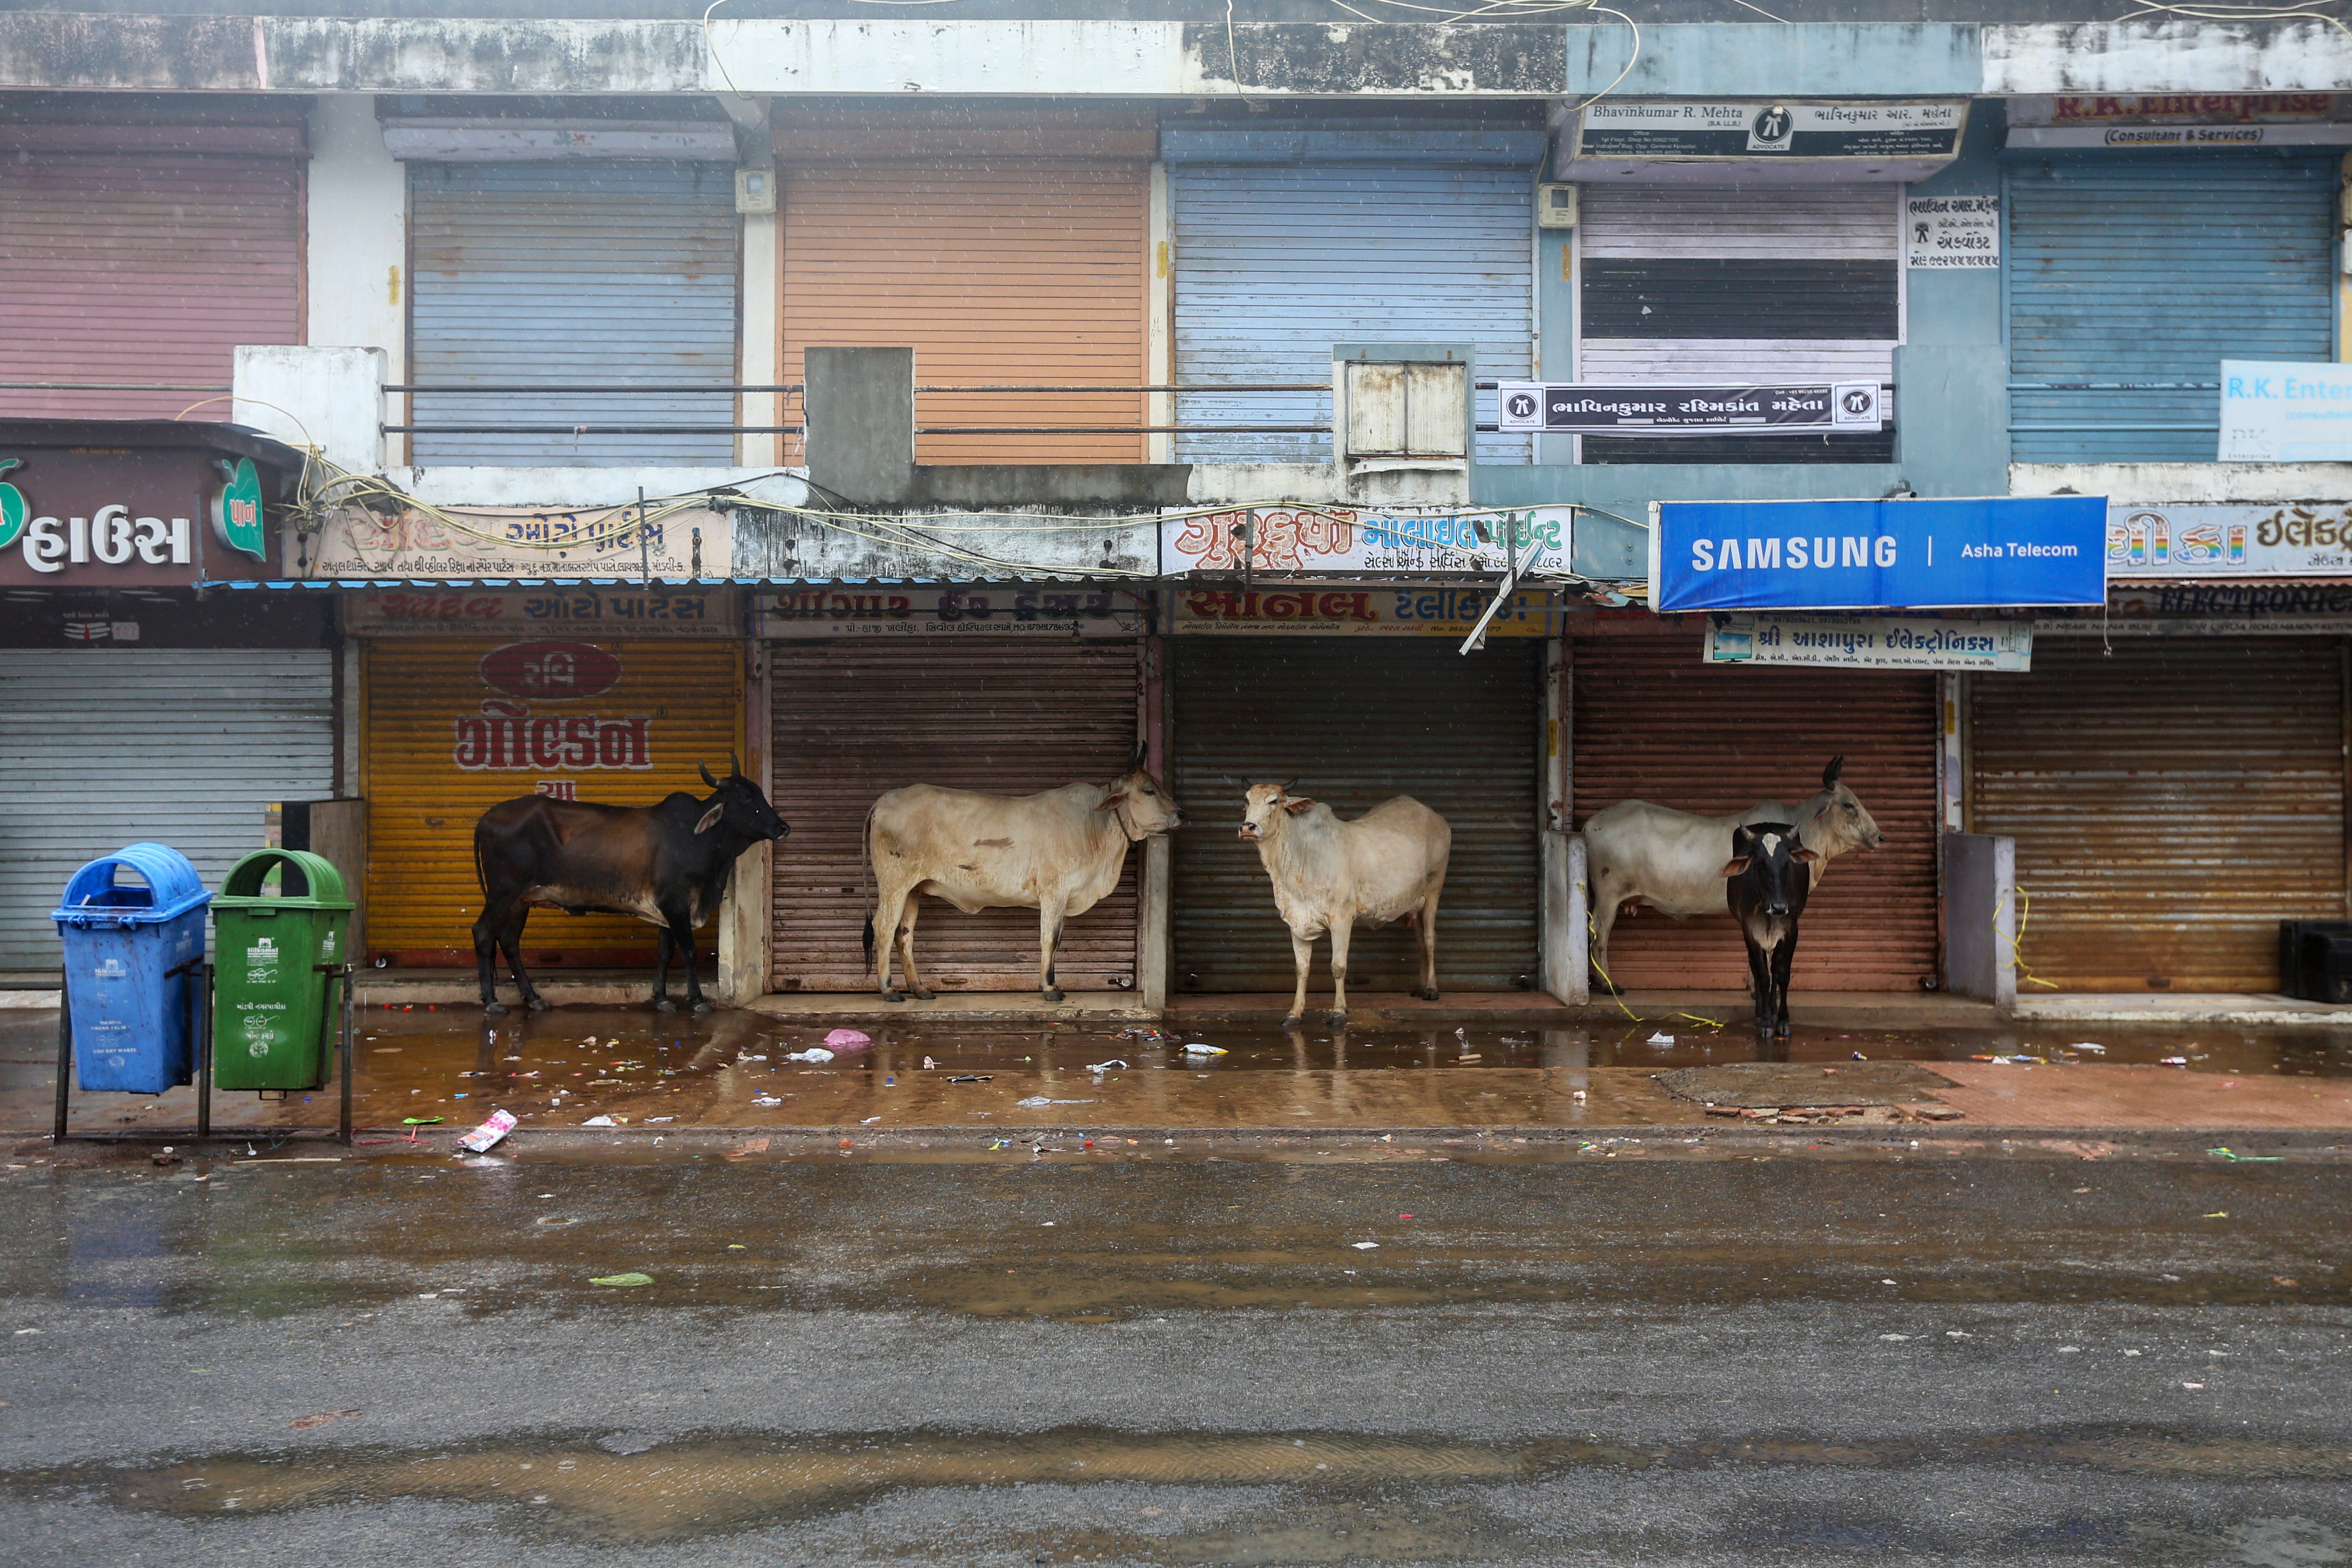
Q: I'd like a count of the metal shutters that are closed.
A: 12